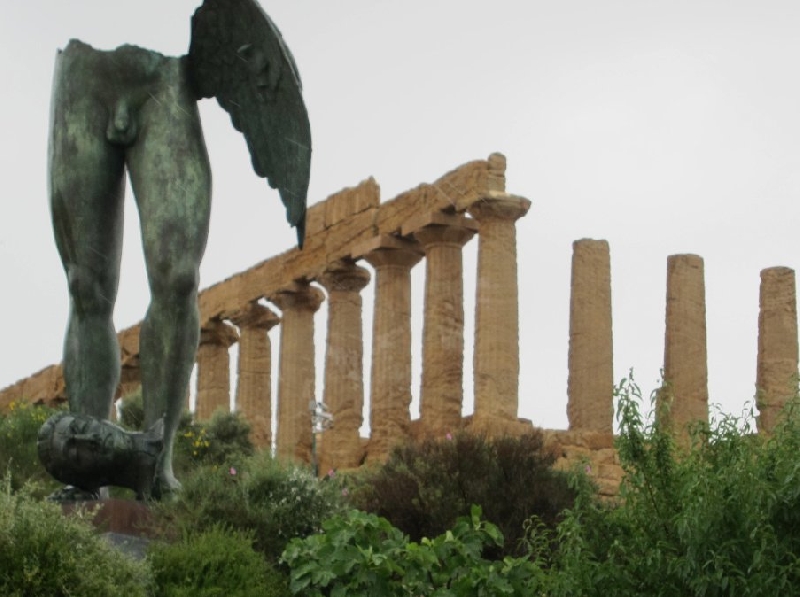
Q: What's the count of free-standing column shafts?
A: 3